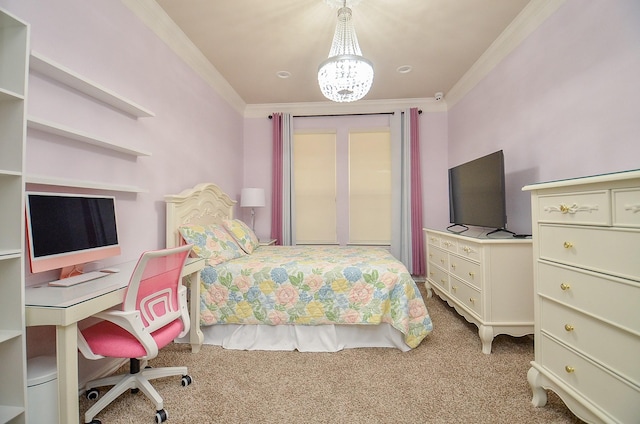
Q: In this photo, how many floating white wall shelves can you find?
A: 3